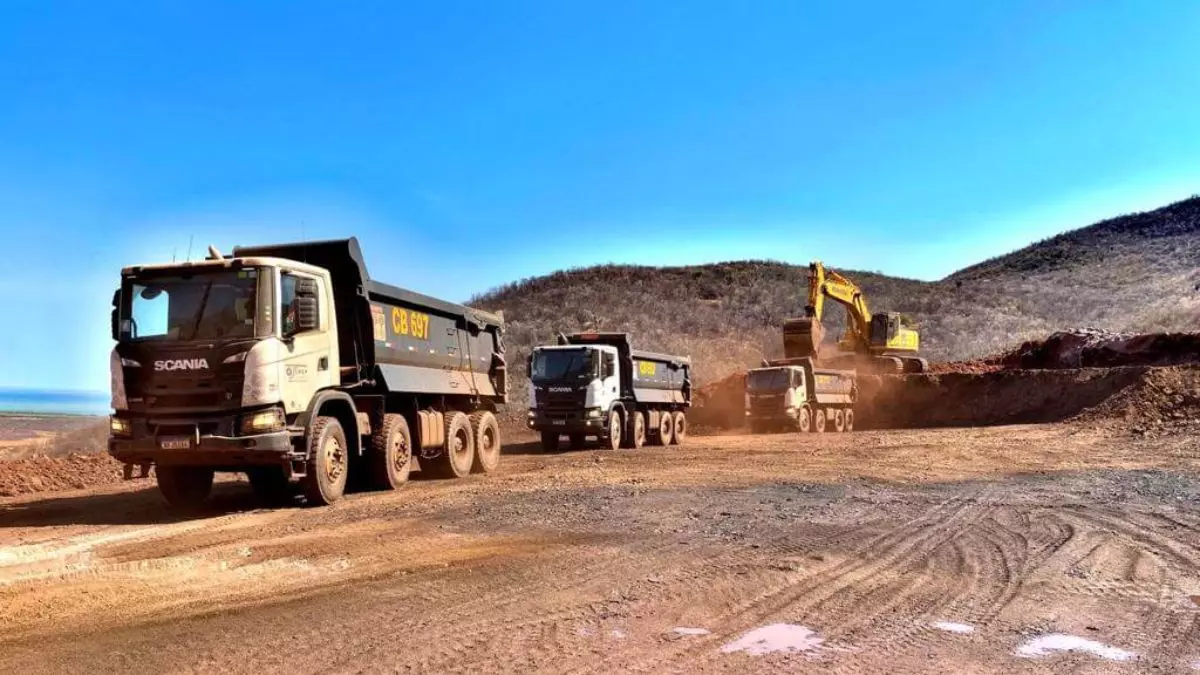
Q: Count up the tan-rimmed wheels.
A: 12